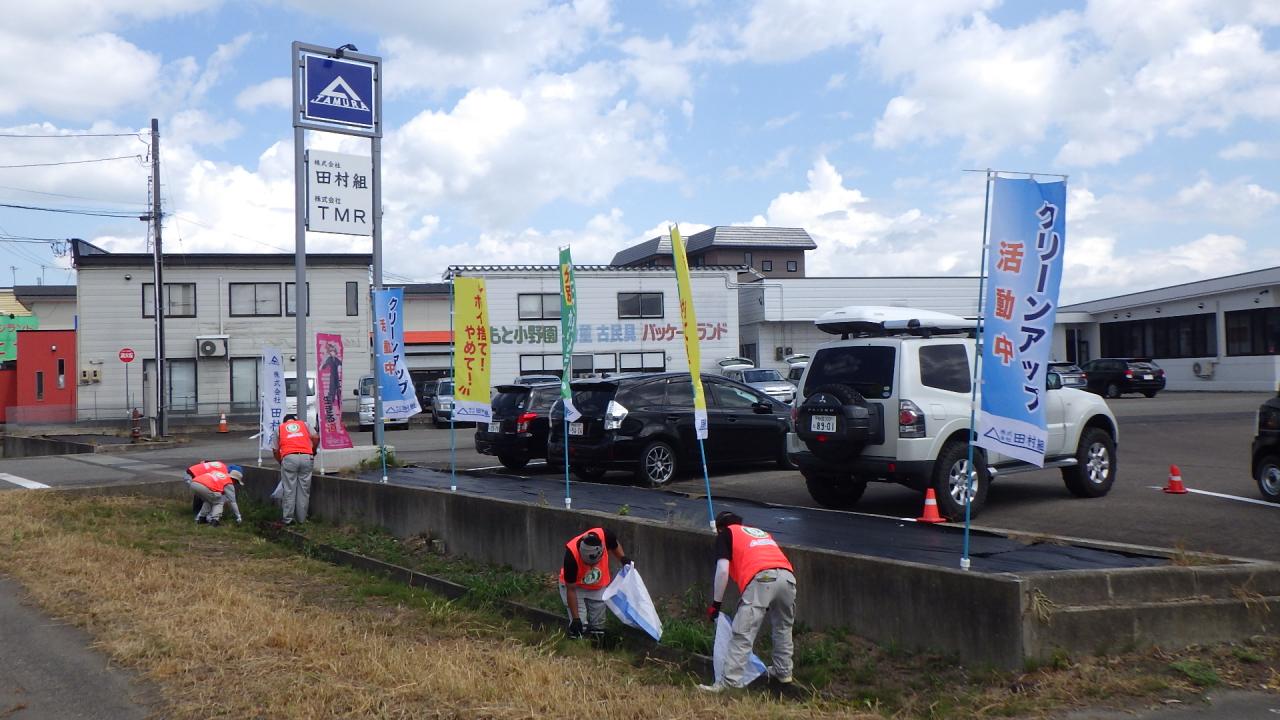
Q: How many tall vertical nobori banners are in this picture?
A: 7